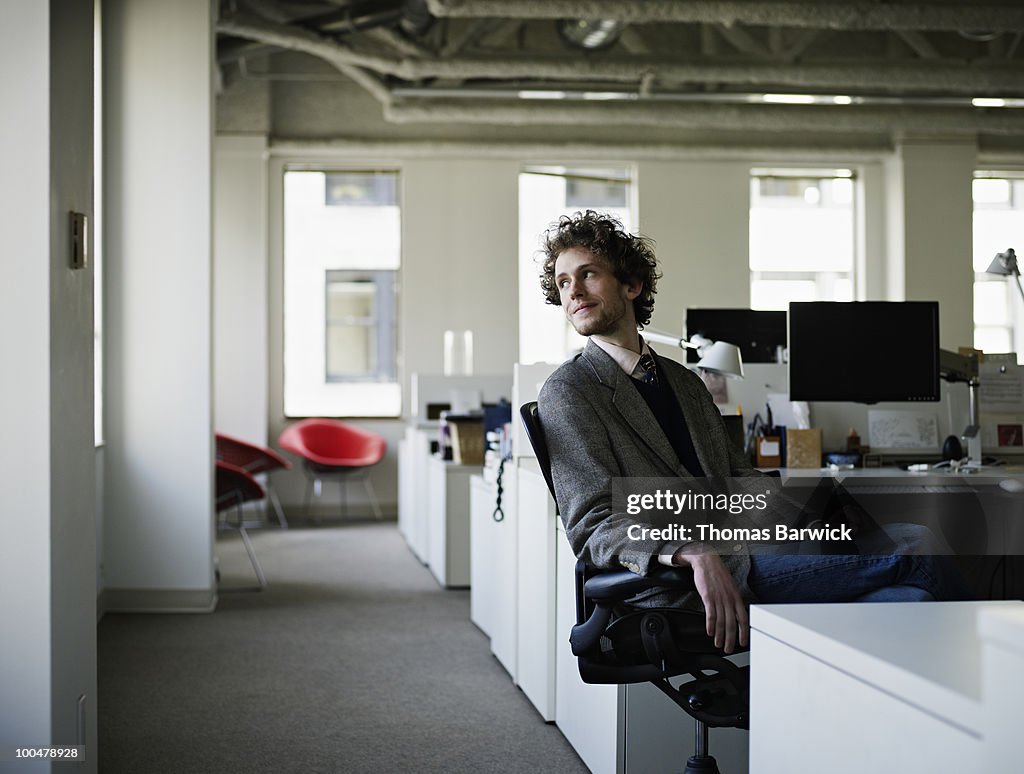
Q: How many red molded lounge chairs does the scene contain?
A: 3